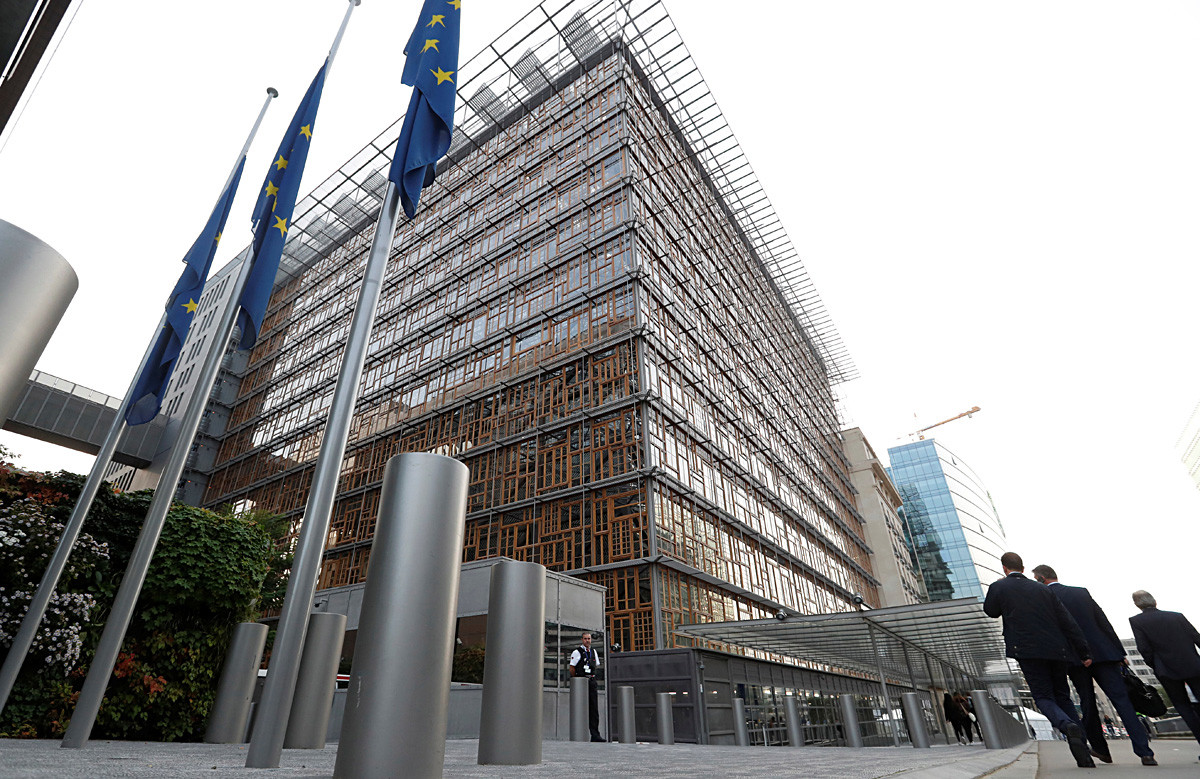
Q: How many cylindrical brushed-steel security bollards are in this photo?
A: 13